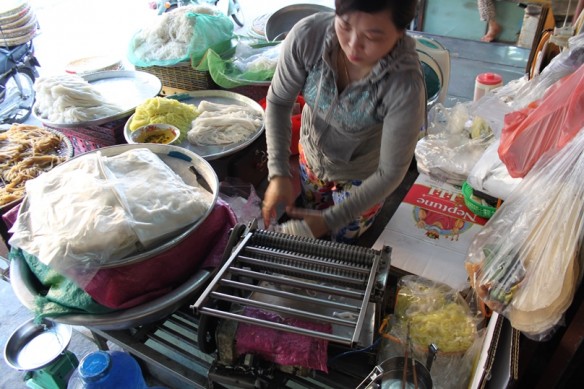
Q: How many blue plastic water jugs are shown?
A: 1